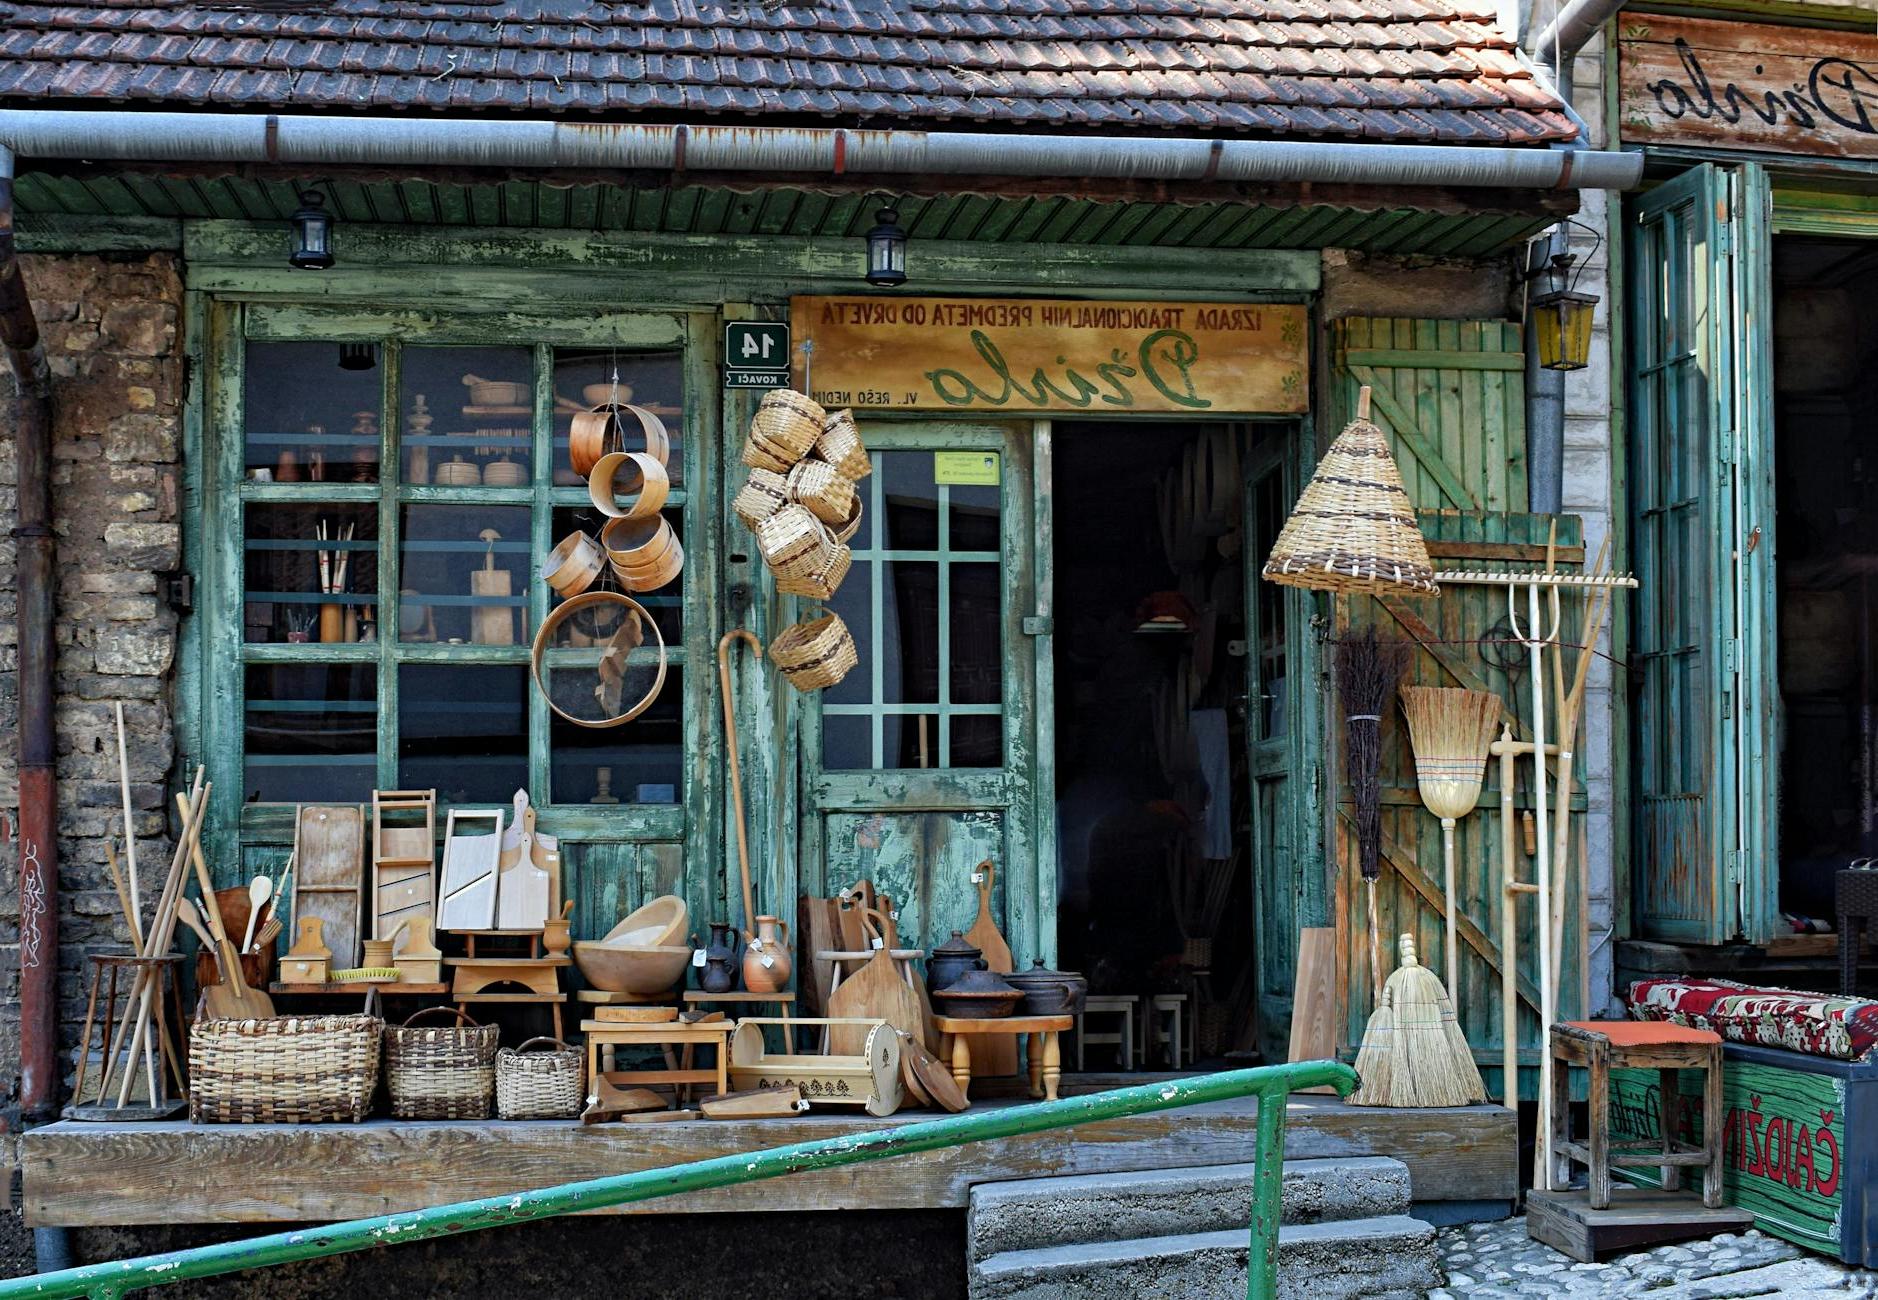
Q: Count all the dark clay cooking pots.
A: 3